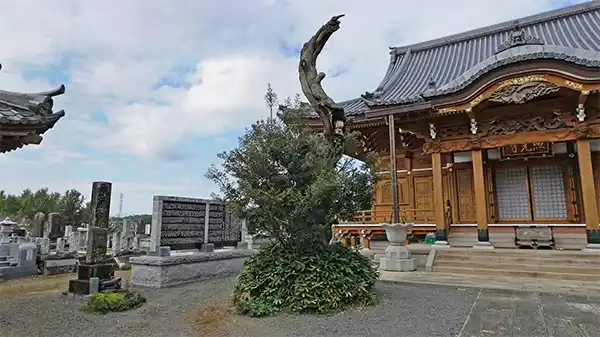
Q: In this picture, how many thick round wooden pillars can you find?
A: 3